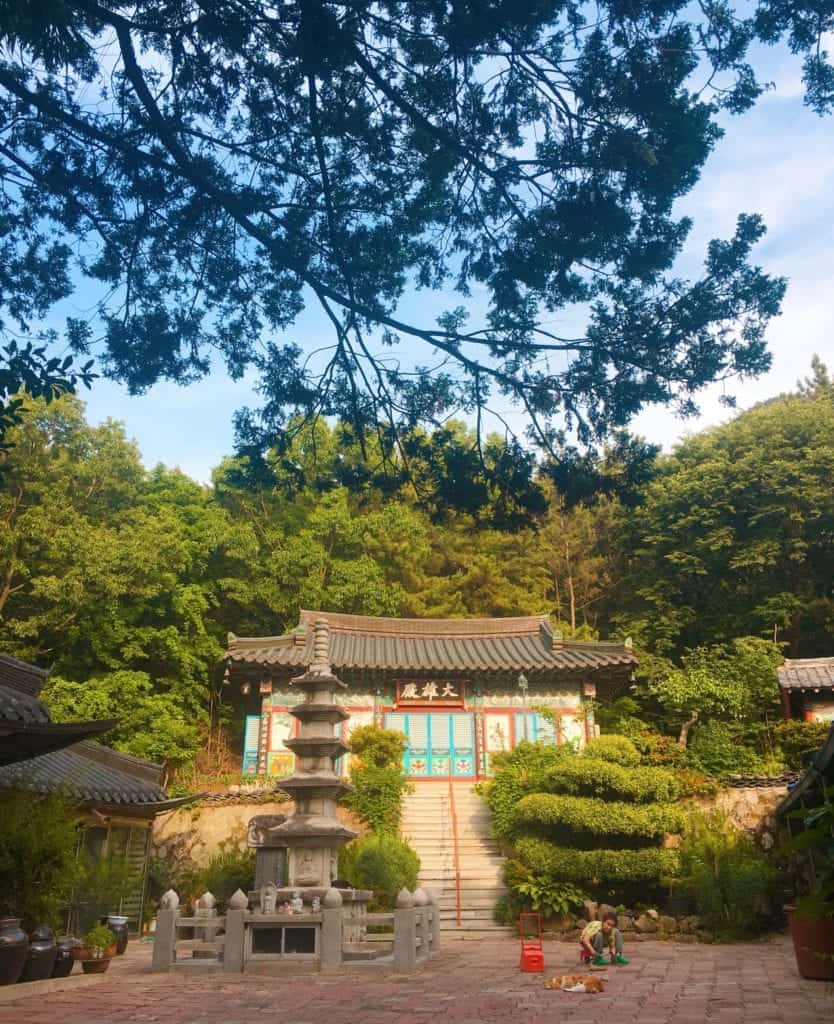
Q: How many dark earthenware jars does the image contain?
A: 4